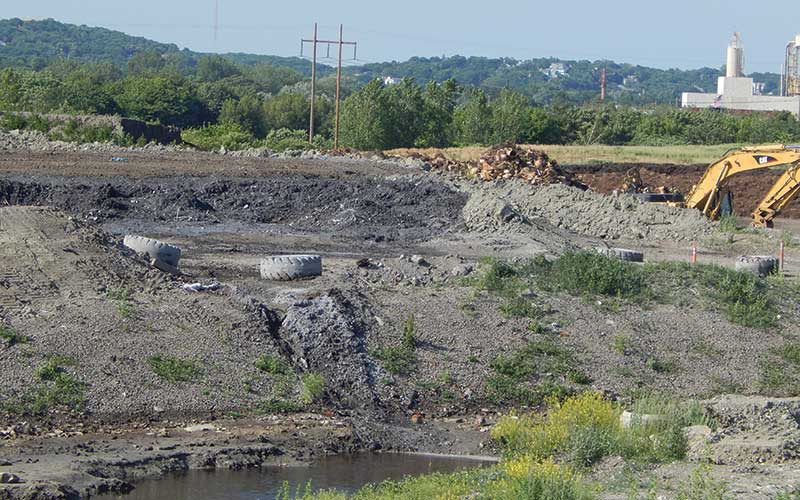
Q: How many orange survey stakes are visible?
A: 2